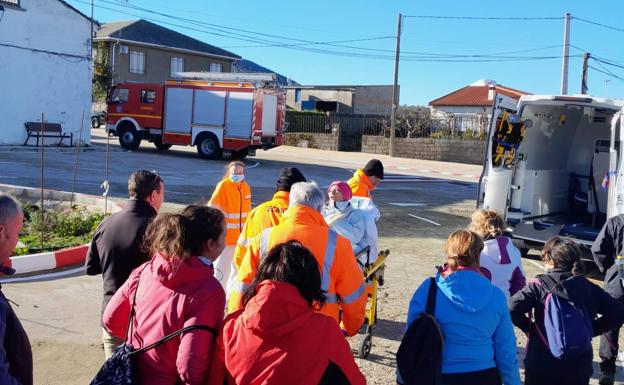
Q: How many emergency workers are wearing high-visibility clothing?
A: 4